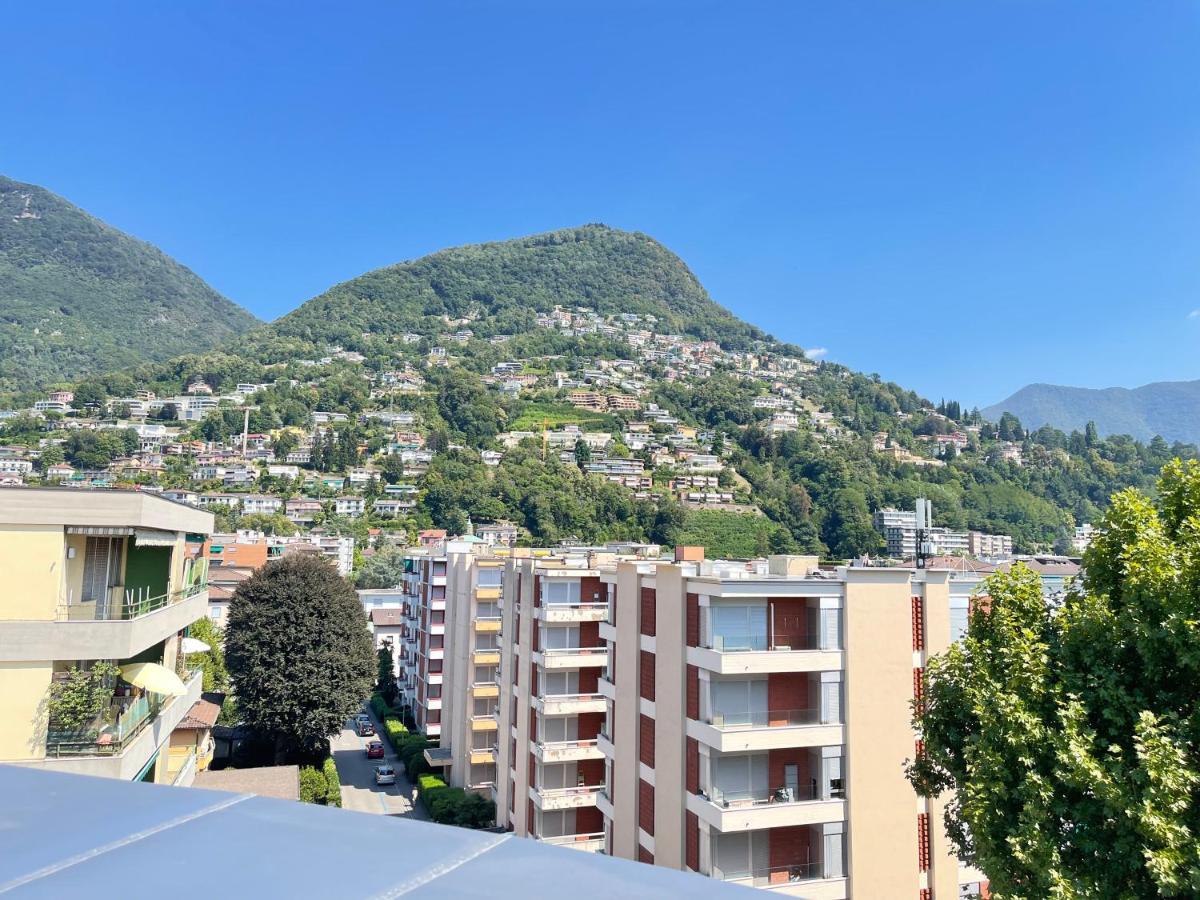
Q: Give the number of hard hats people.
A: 0